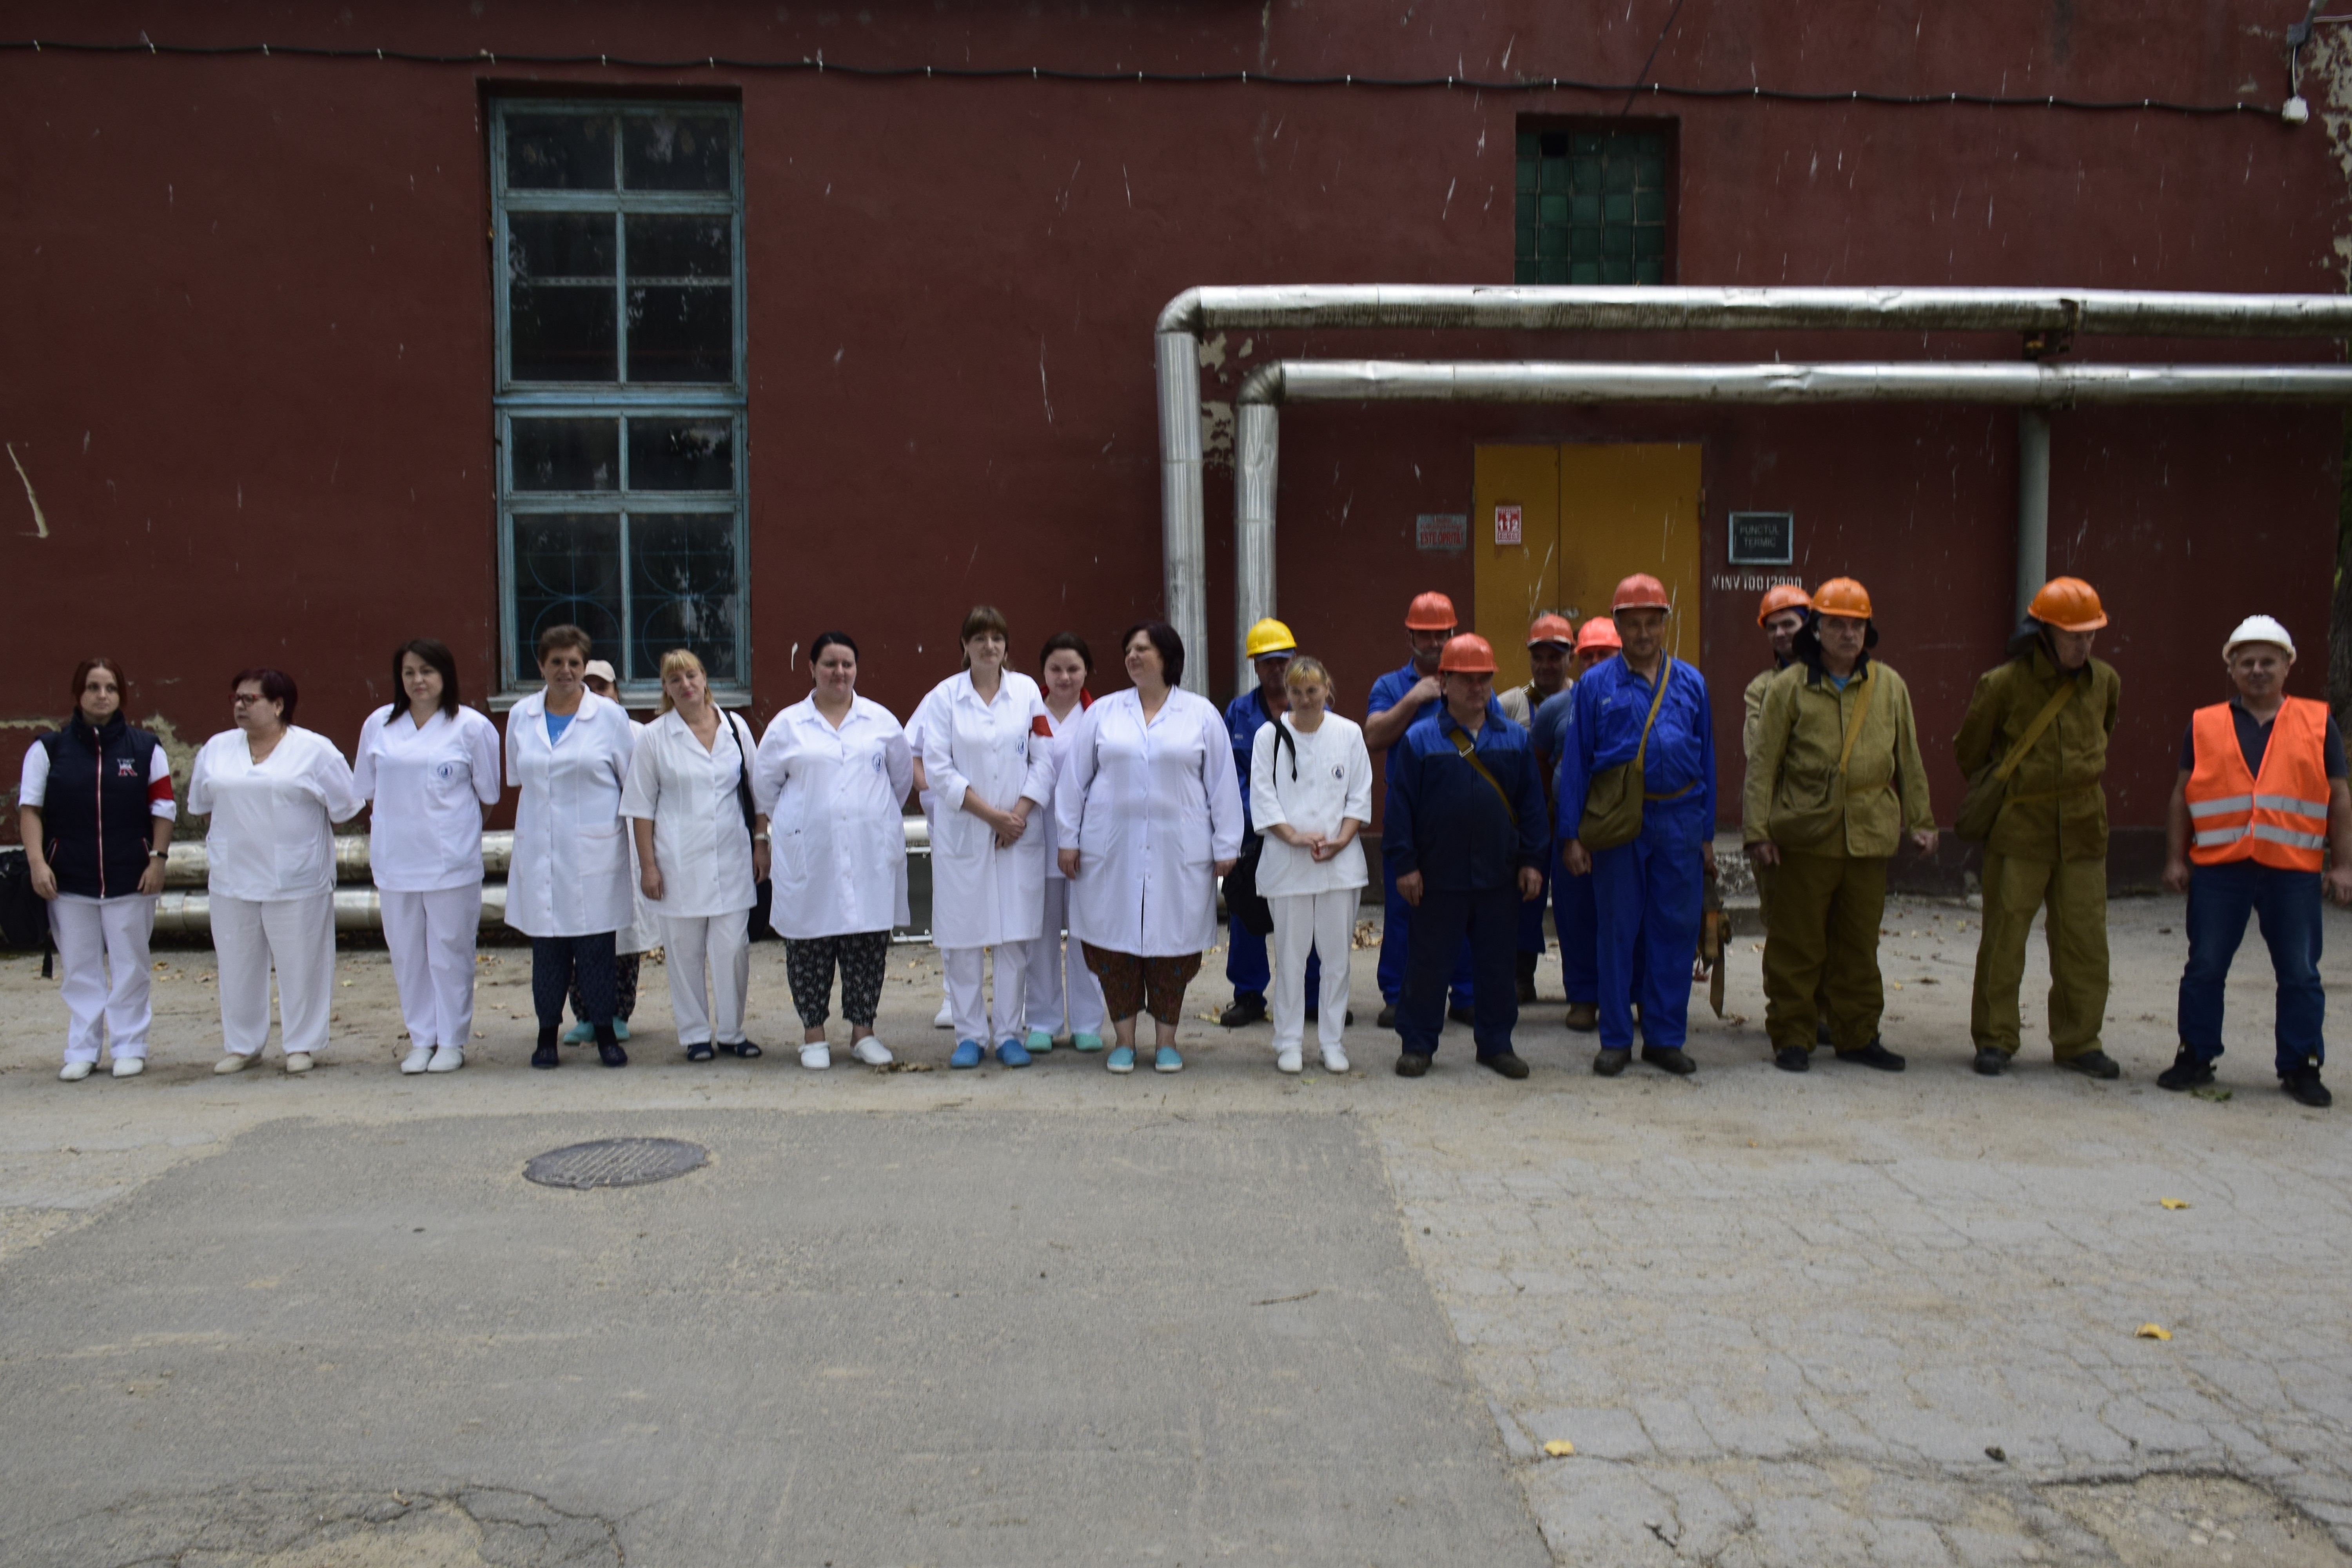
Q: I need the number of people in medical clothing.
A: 12